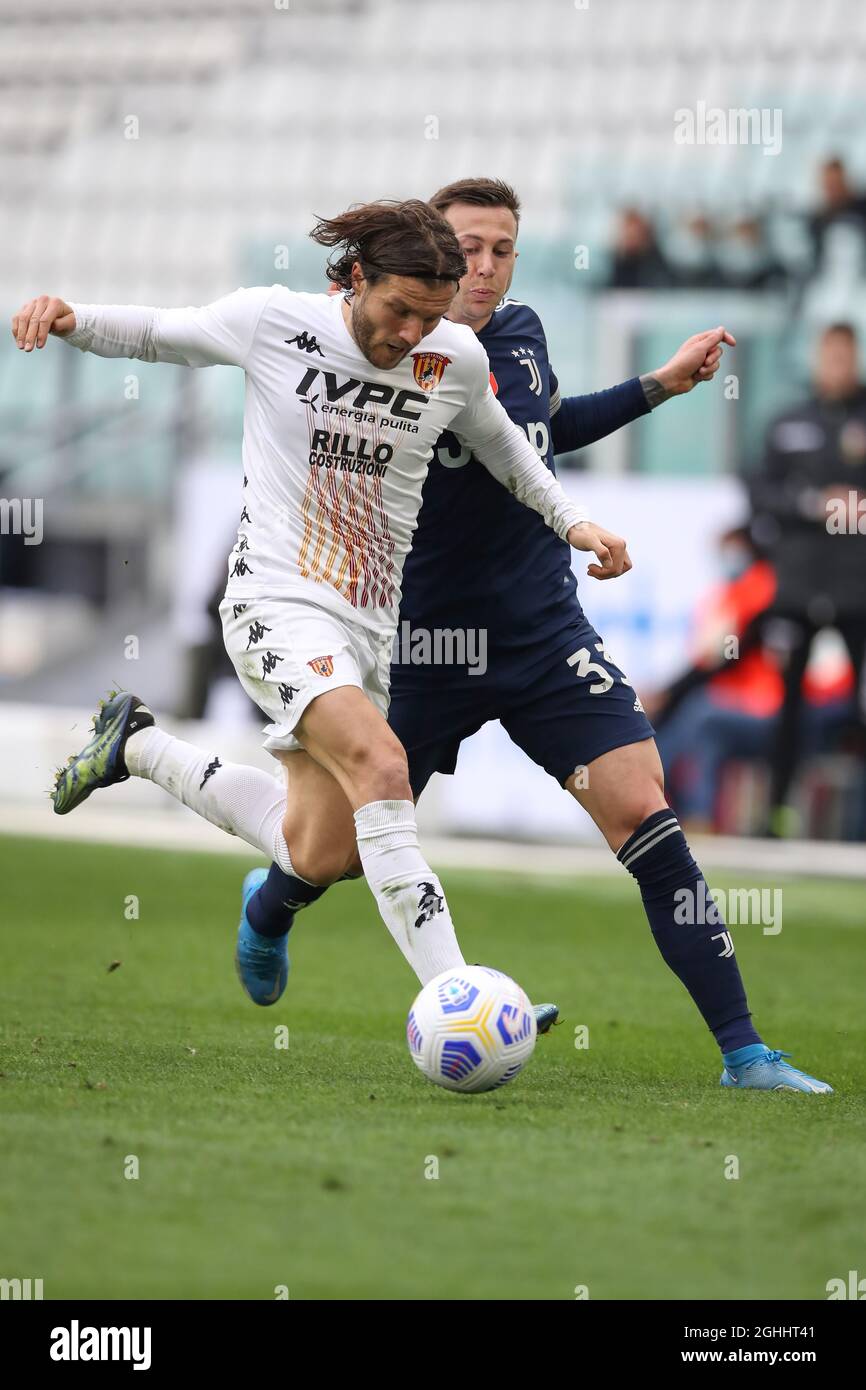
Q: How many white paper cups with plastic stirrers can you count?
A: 0